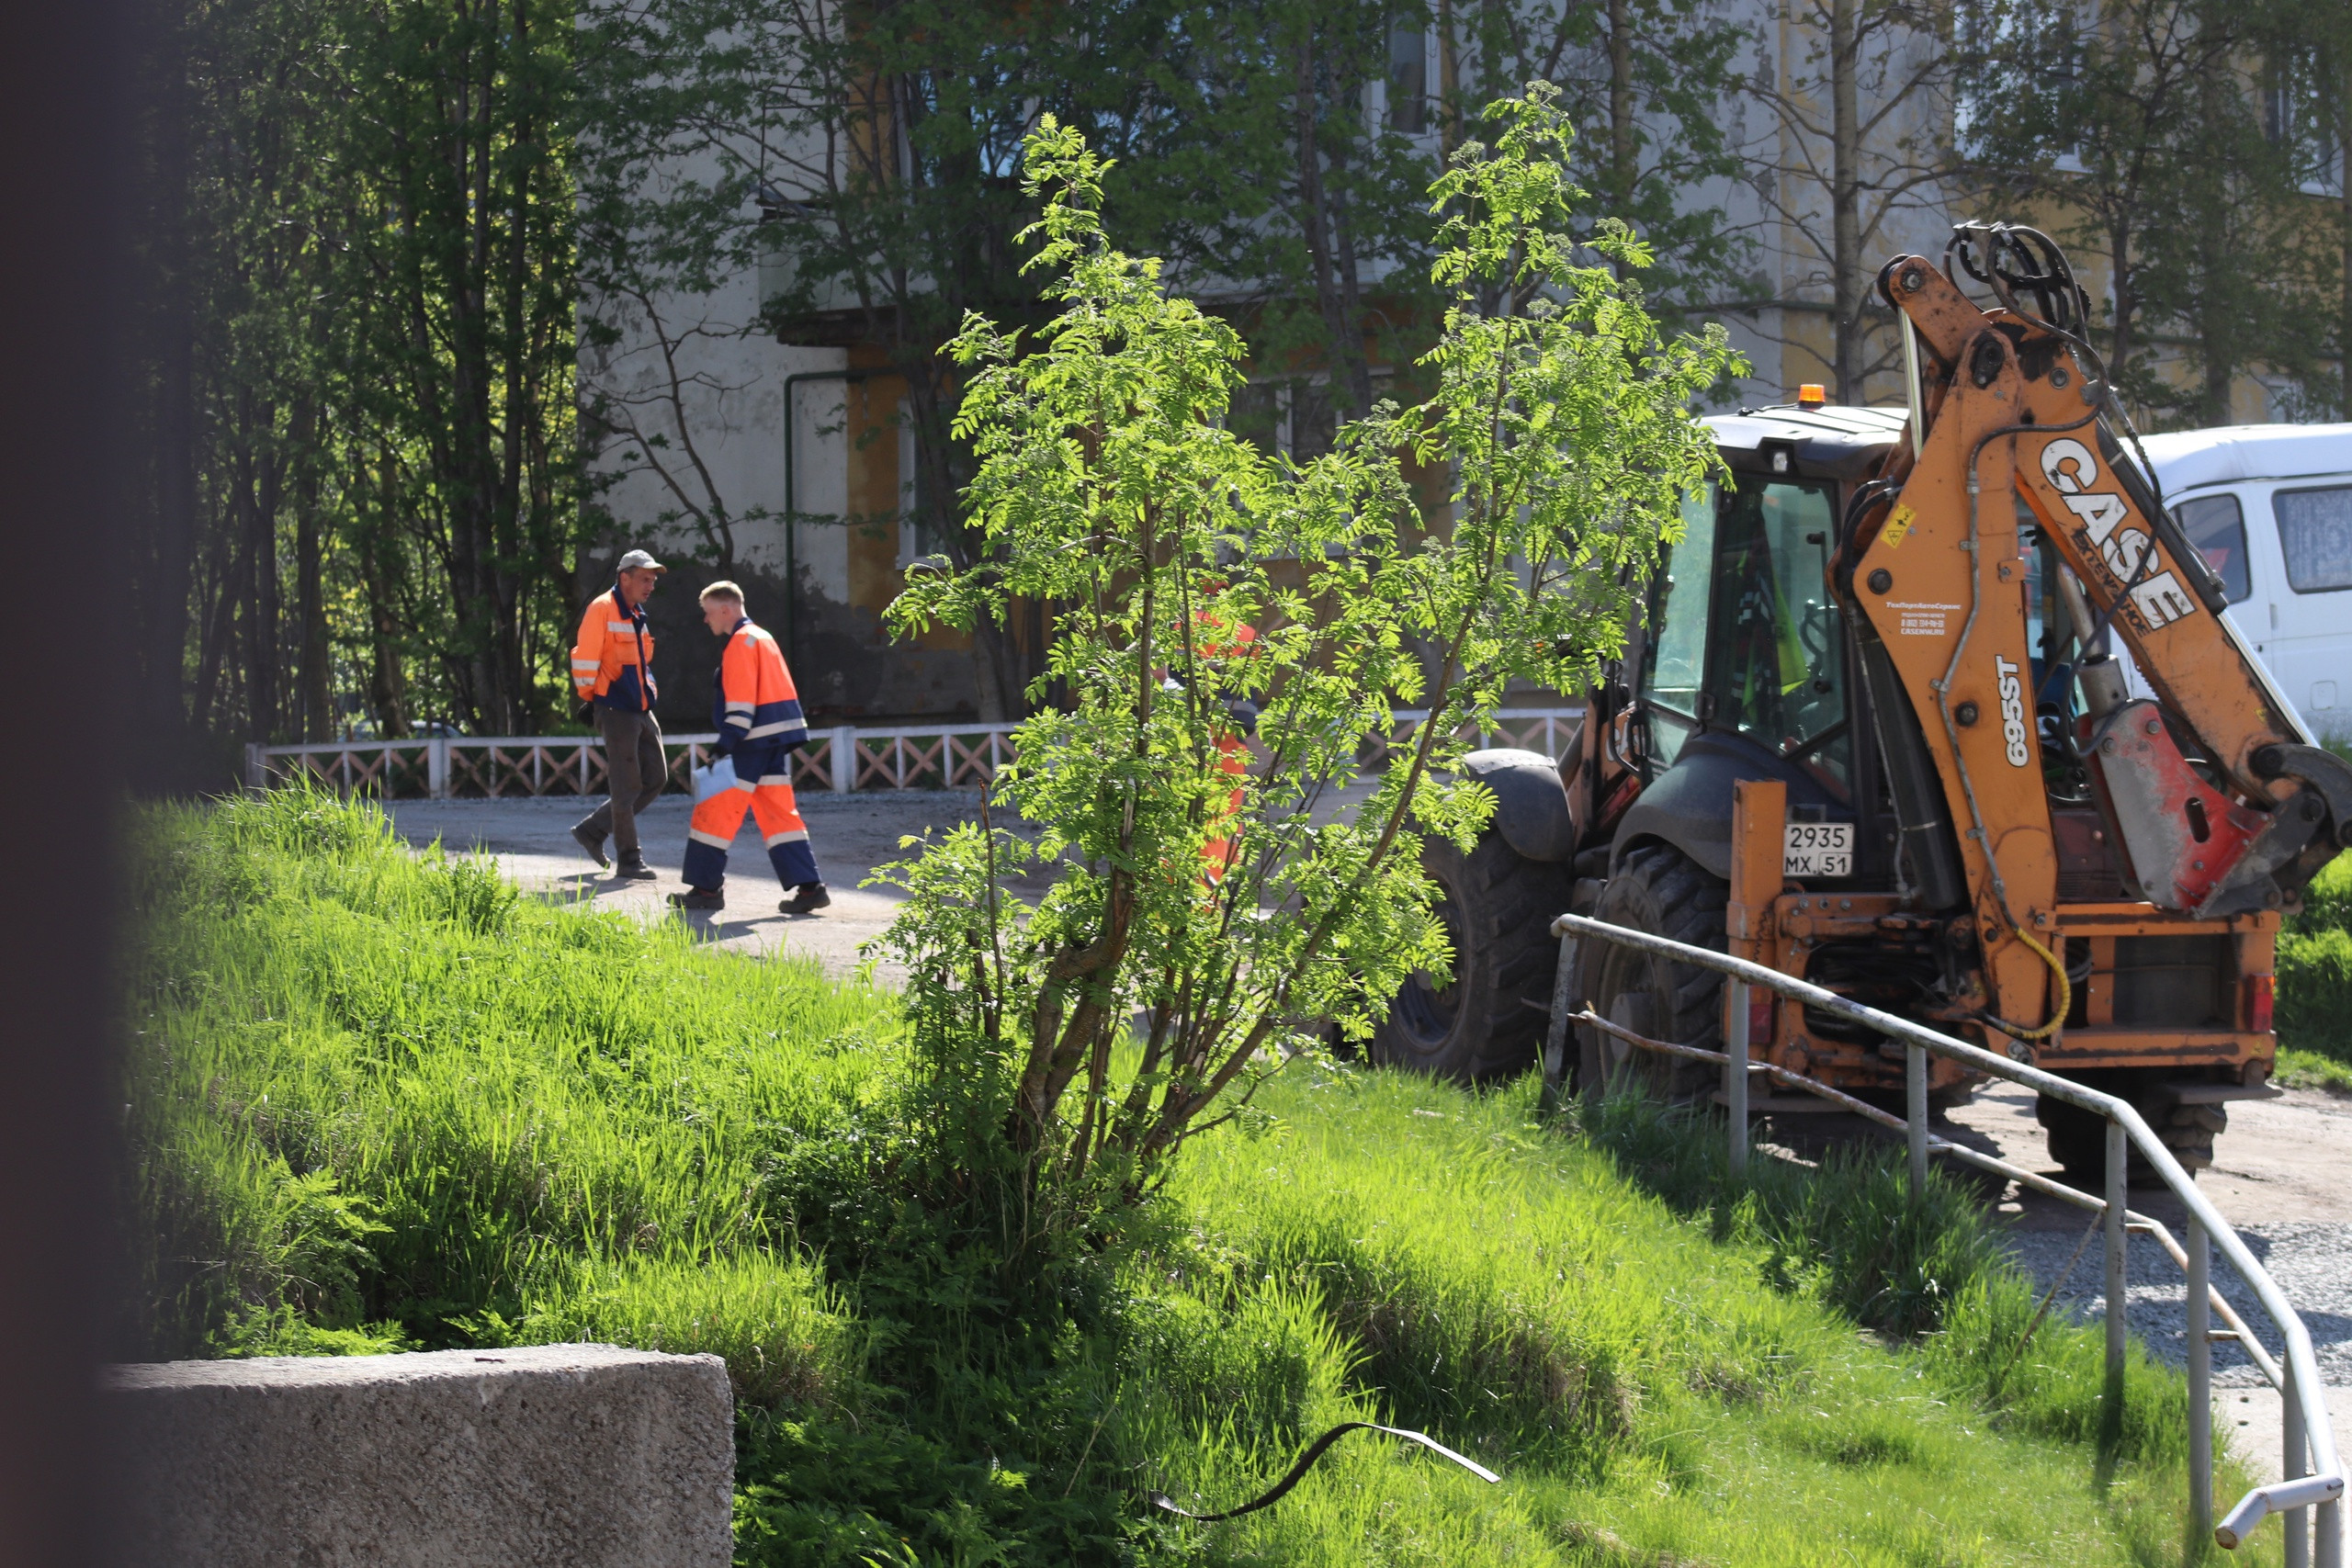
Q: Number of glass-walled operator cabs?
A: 1